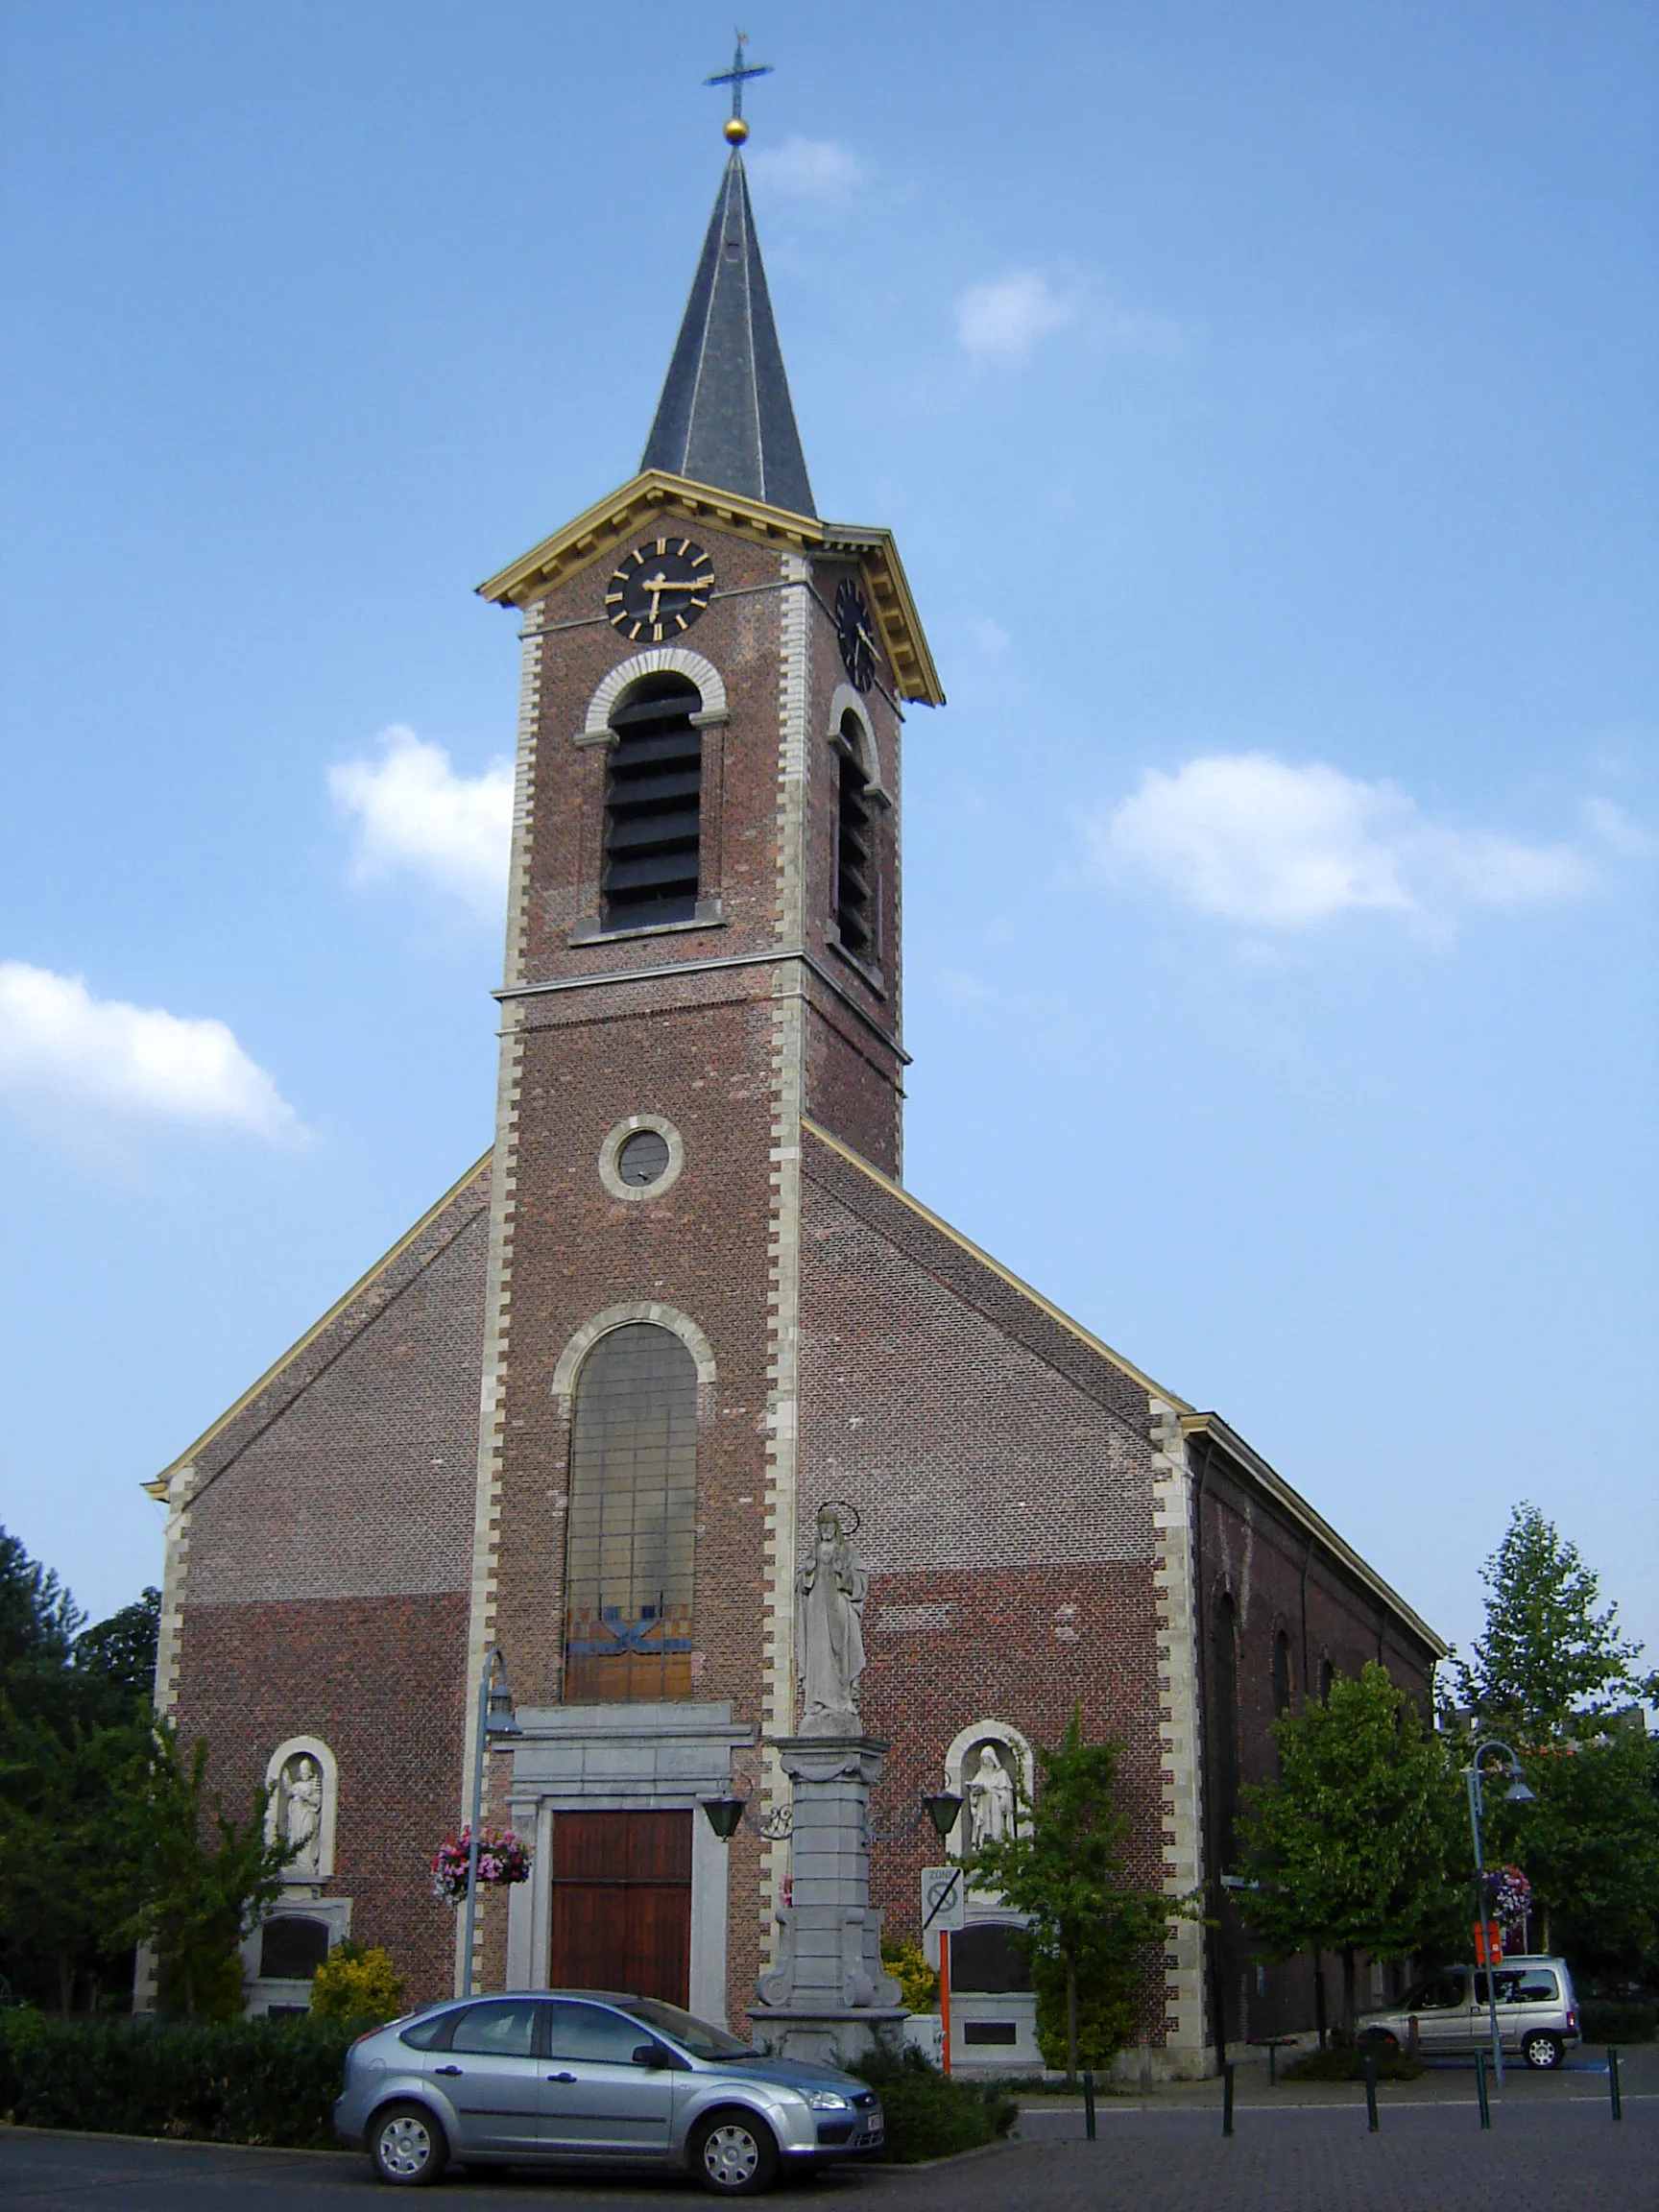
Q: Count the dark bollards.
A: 5